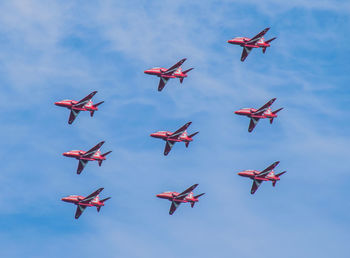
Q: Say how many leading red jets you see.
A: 3